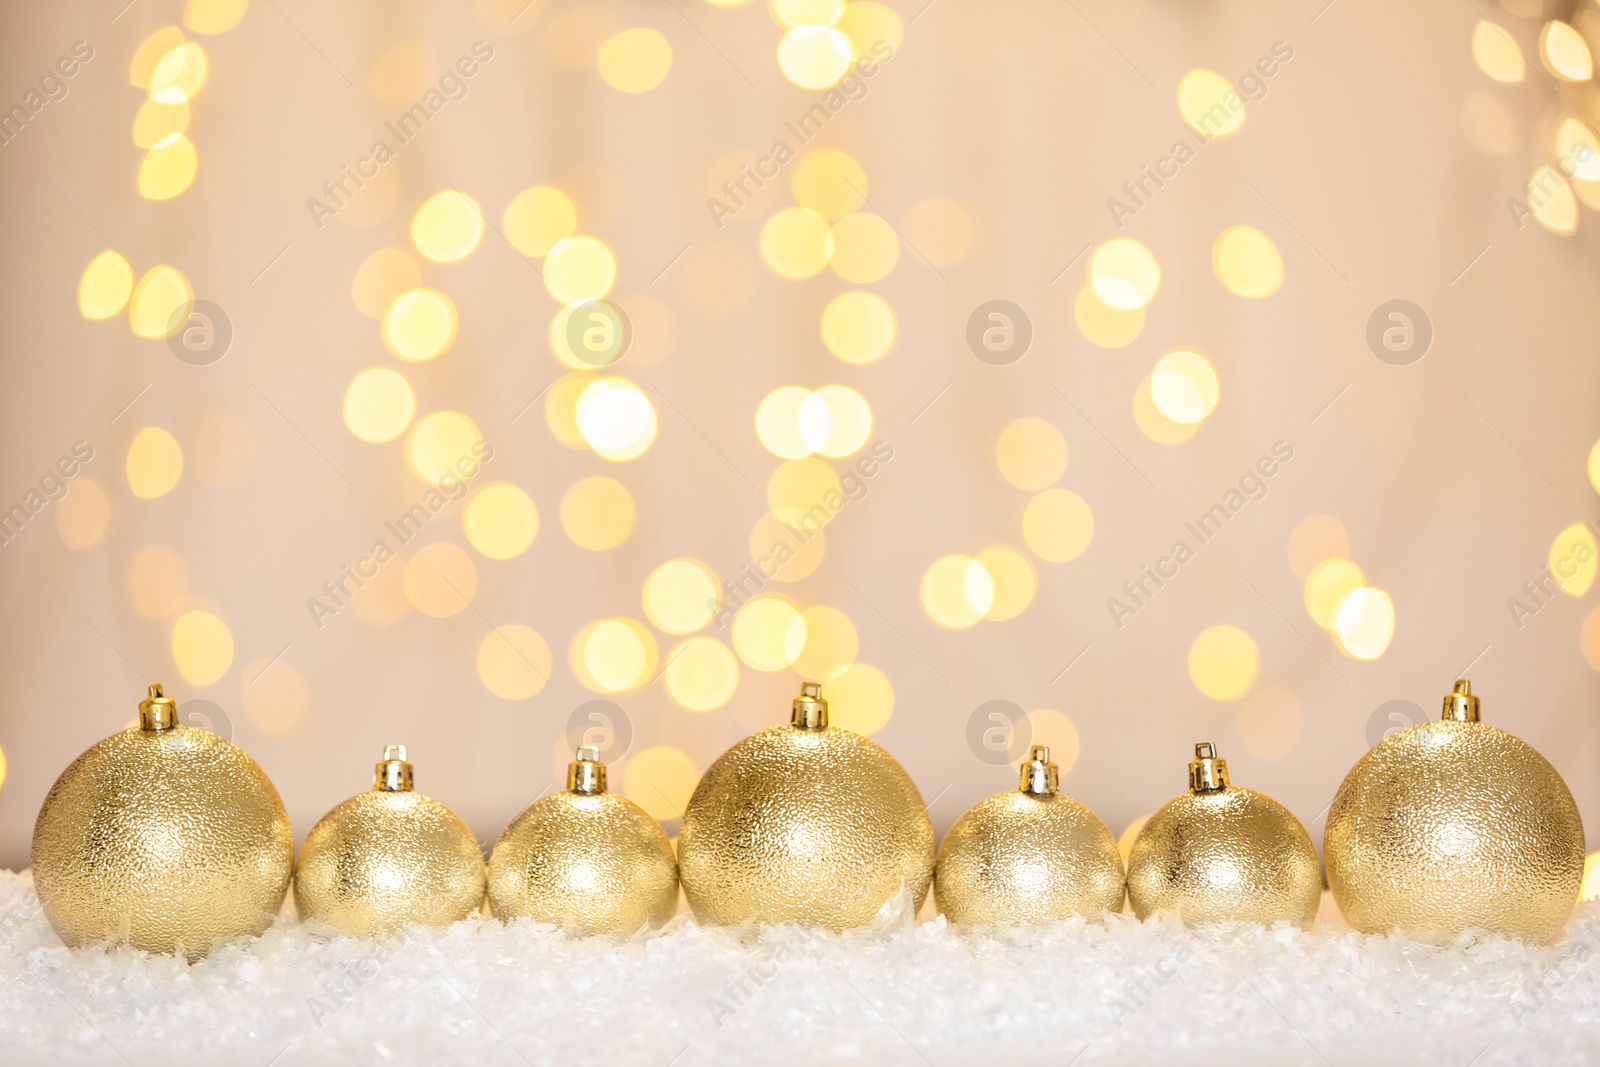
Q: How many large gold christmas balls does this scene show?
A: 3